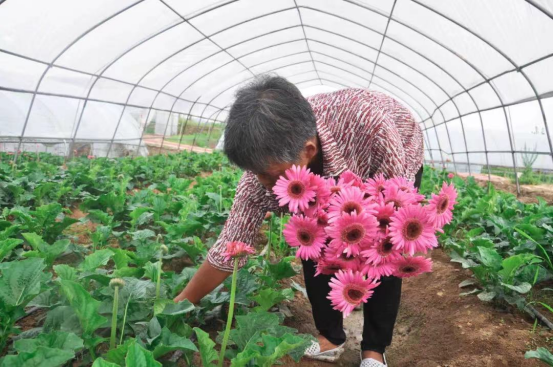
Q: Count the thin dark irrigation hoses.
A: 1